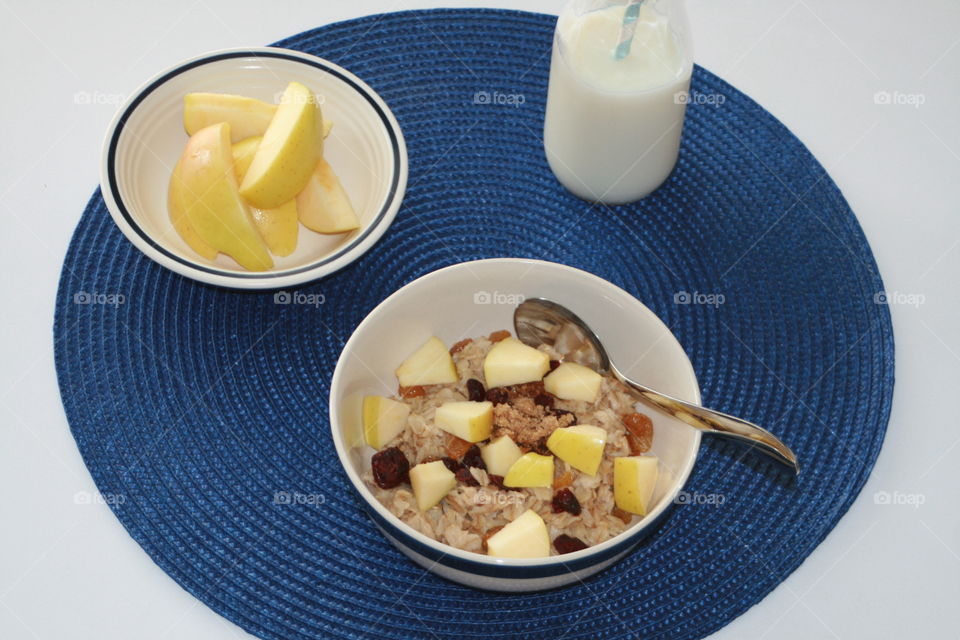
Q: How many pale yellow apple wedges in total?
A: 6